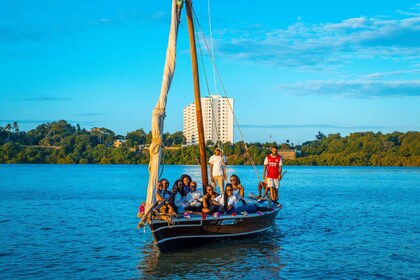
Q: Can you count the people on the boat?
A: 11